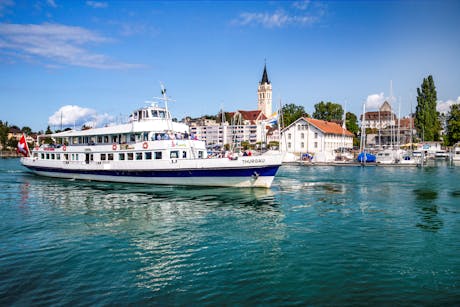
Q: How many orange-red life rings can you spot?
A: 4